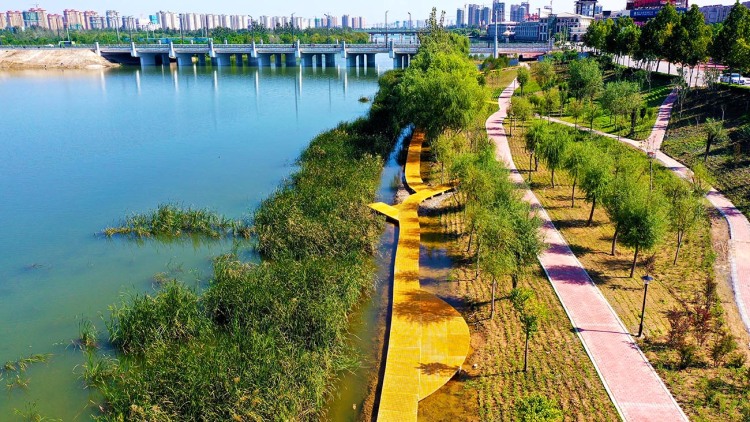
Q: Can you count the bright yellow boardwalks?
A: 1